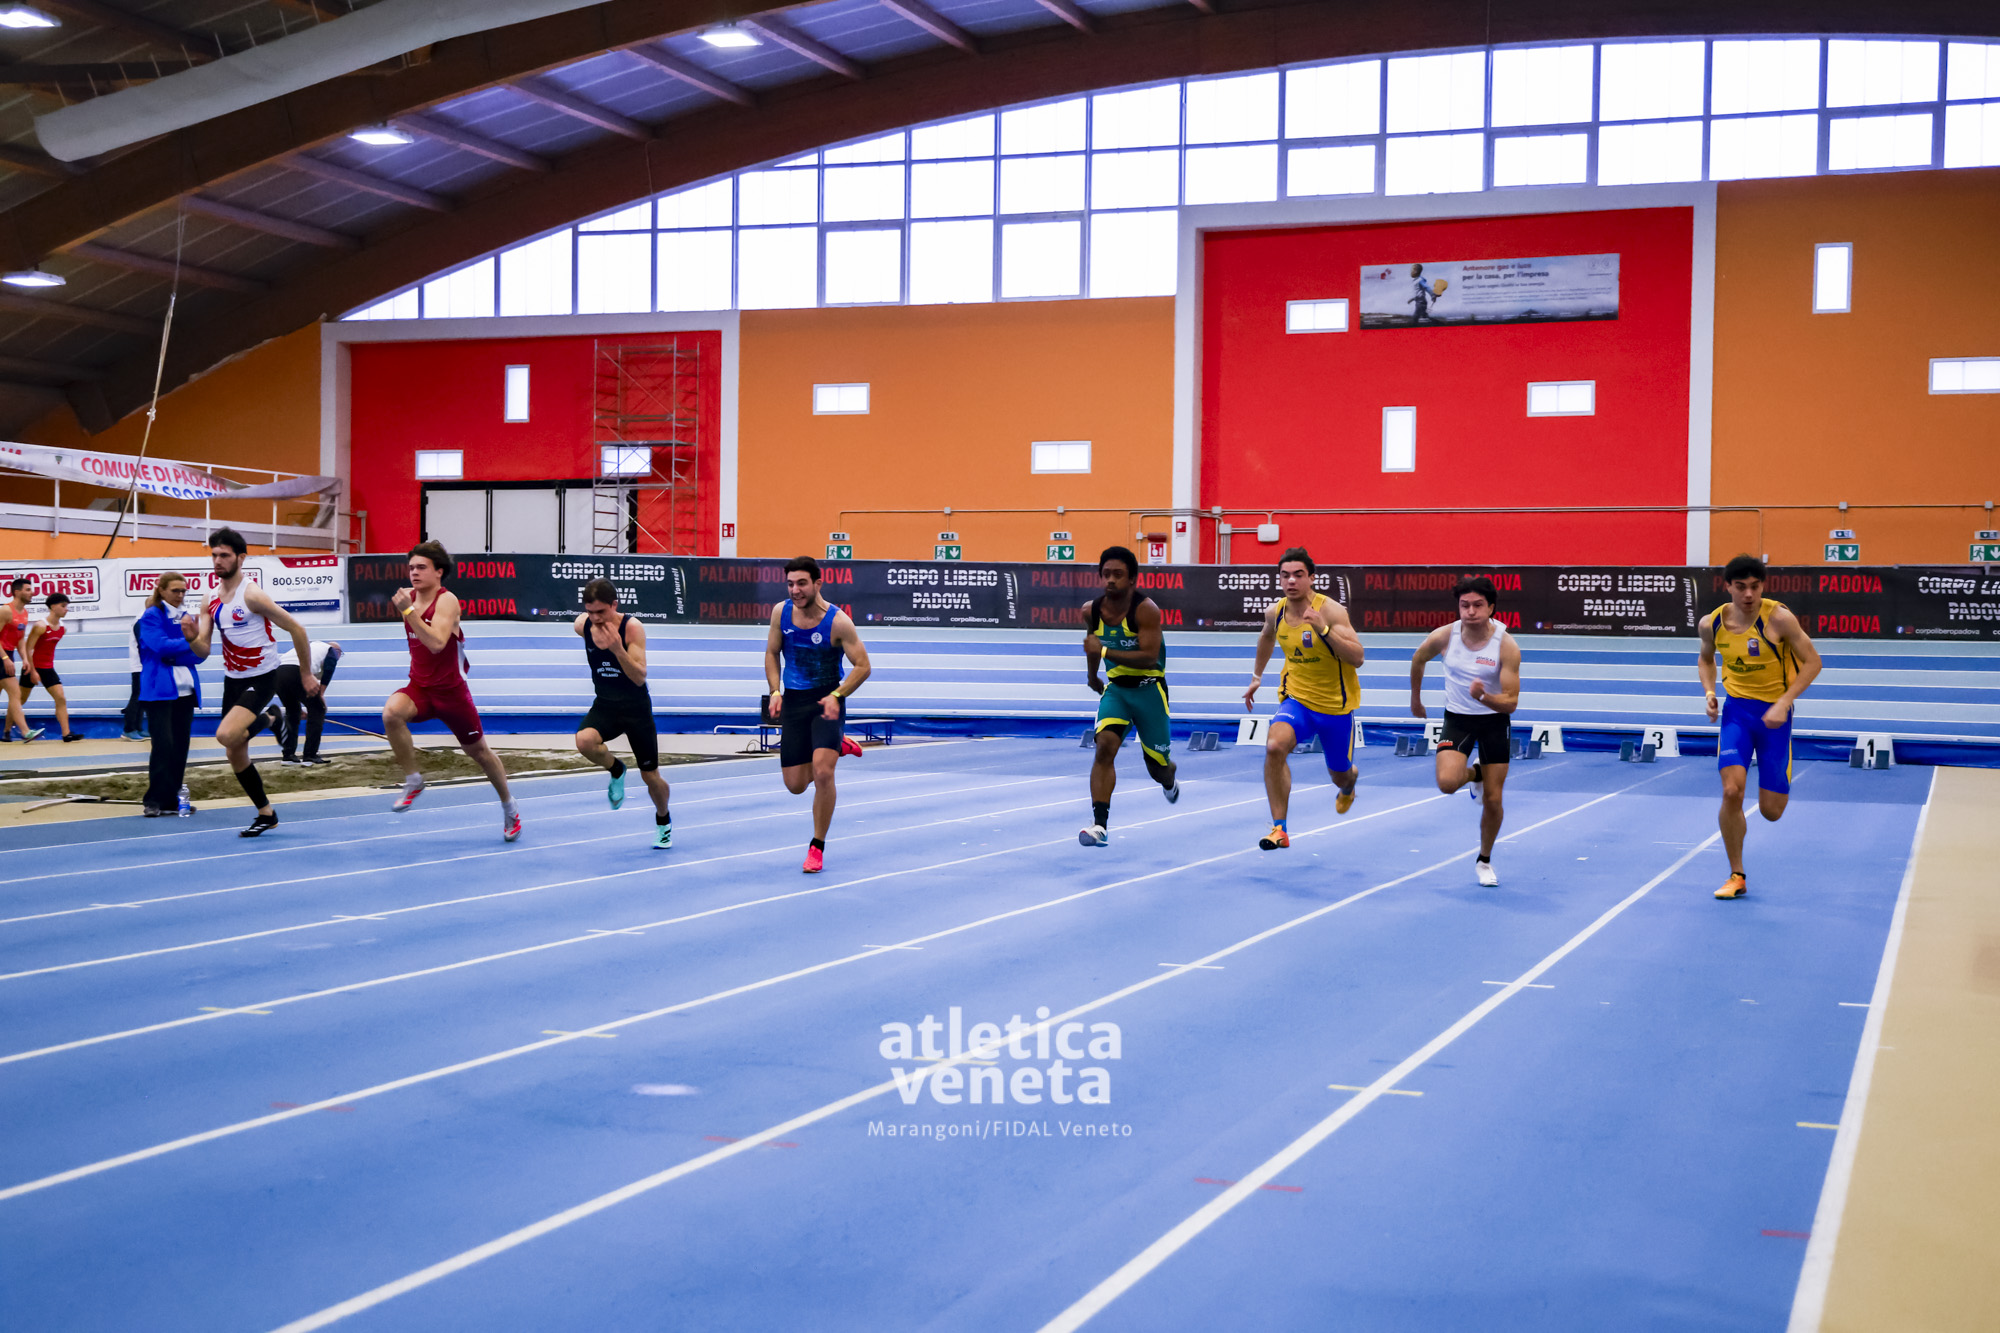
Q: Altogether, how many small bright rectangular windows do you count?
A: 10